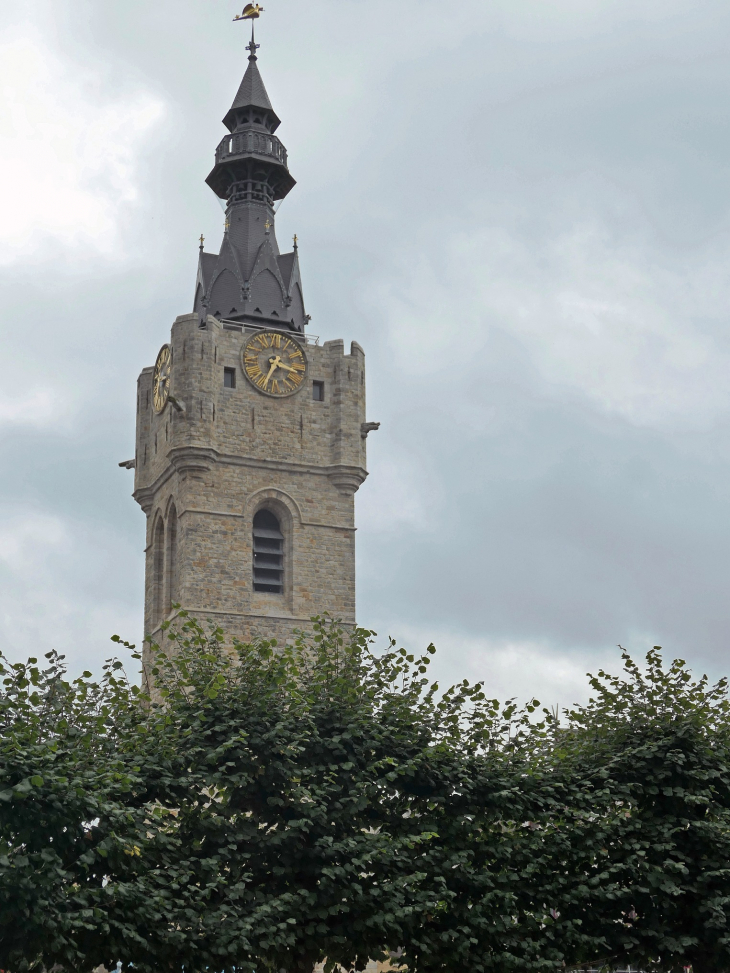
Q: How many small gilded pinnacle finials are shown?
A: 4